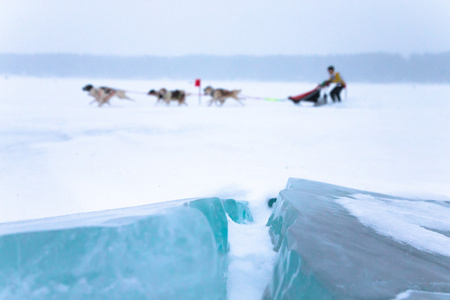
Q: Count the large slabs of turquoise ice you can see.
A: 2